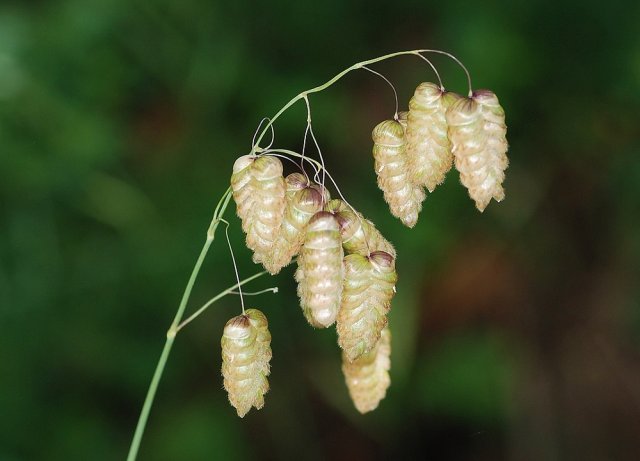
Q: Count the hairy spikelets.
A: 10